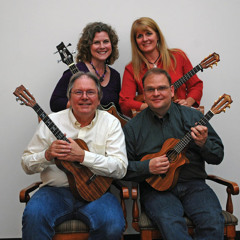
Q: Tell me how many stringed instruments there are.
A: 4